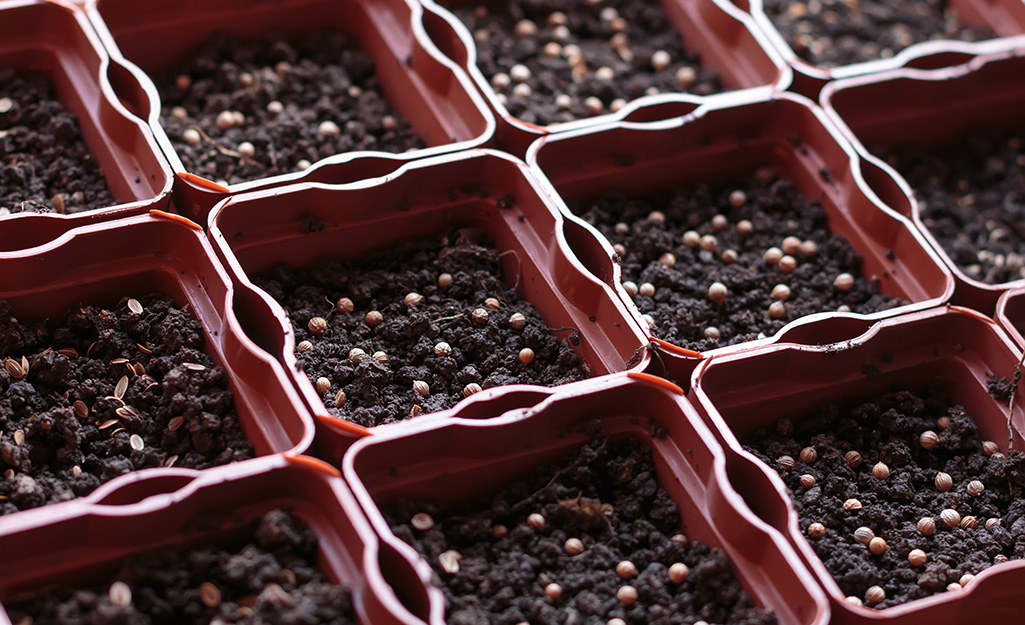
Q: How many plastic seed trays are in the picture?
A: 12